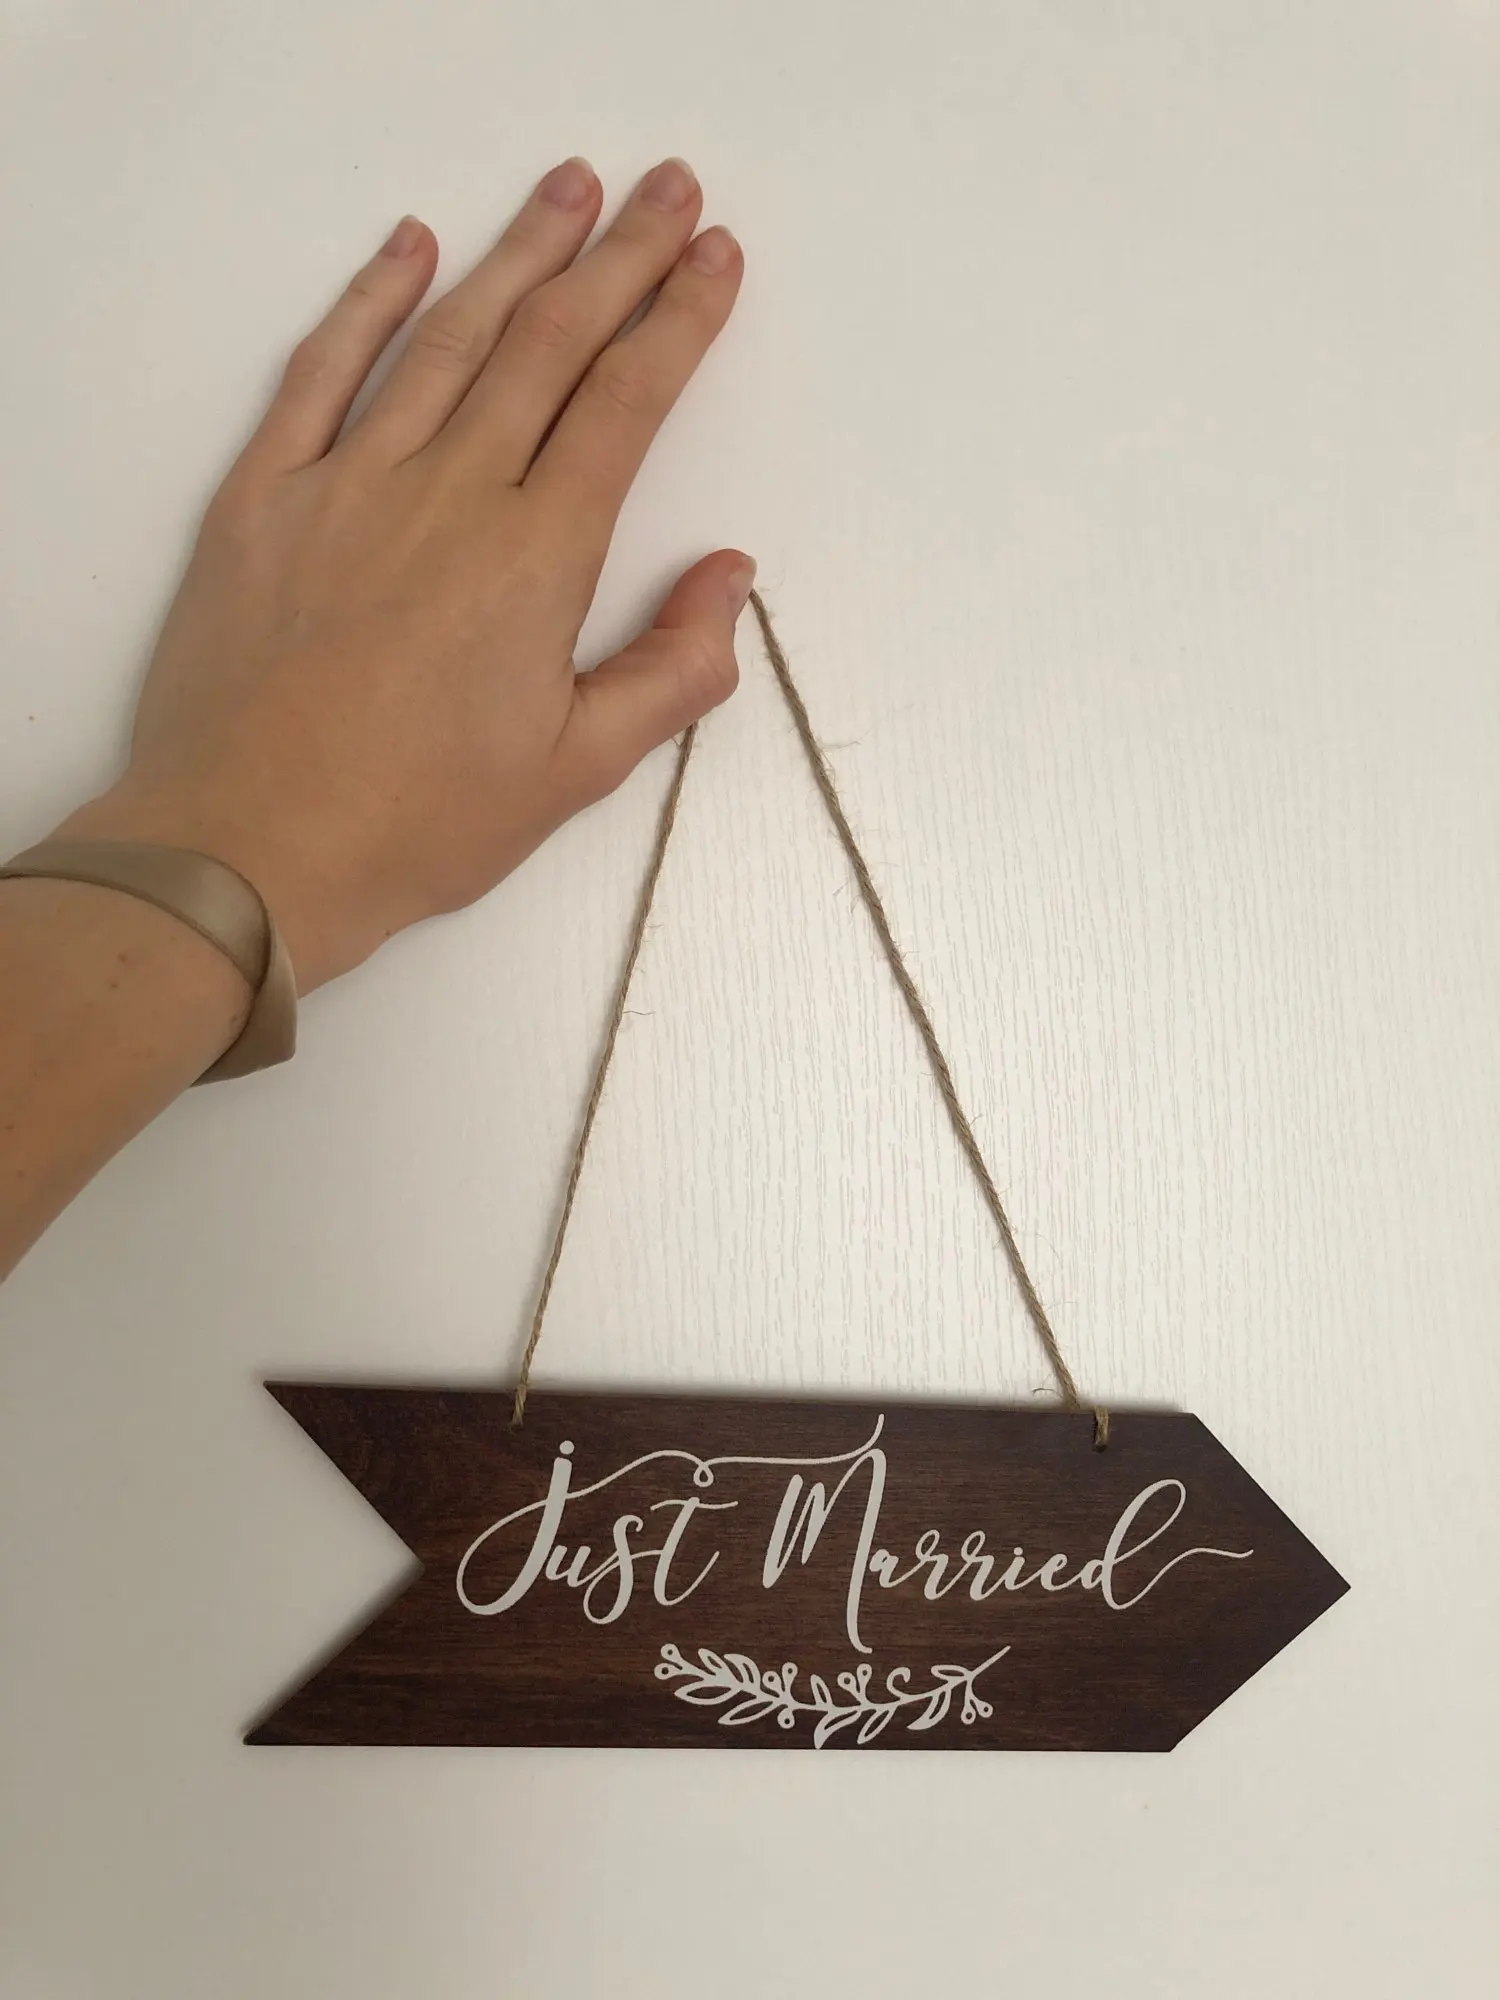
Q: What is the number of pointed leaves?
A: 9